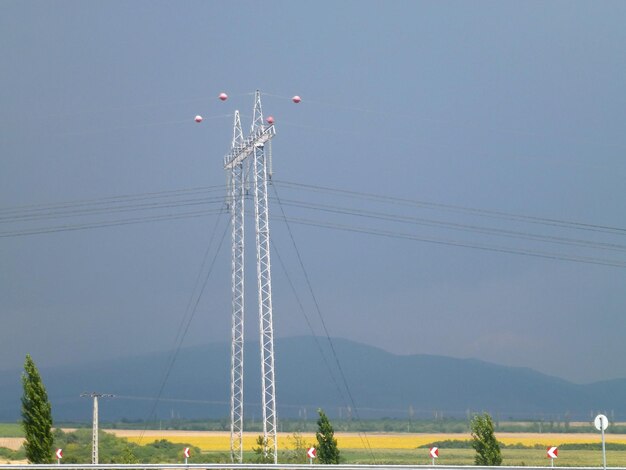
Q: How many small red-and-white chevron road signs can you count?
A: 5